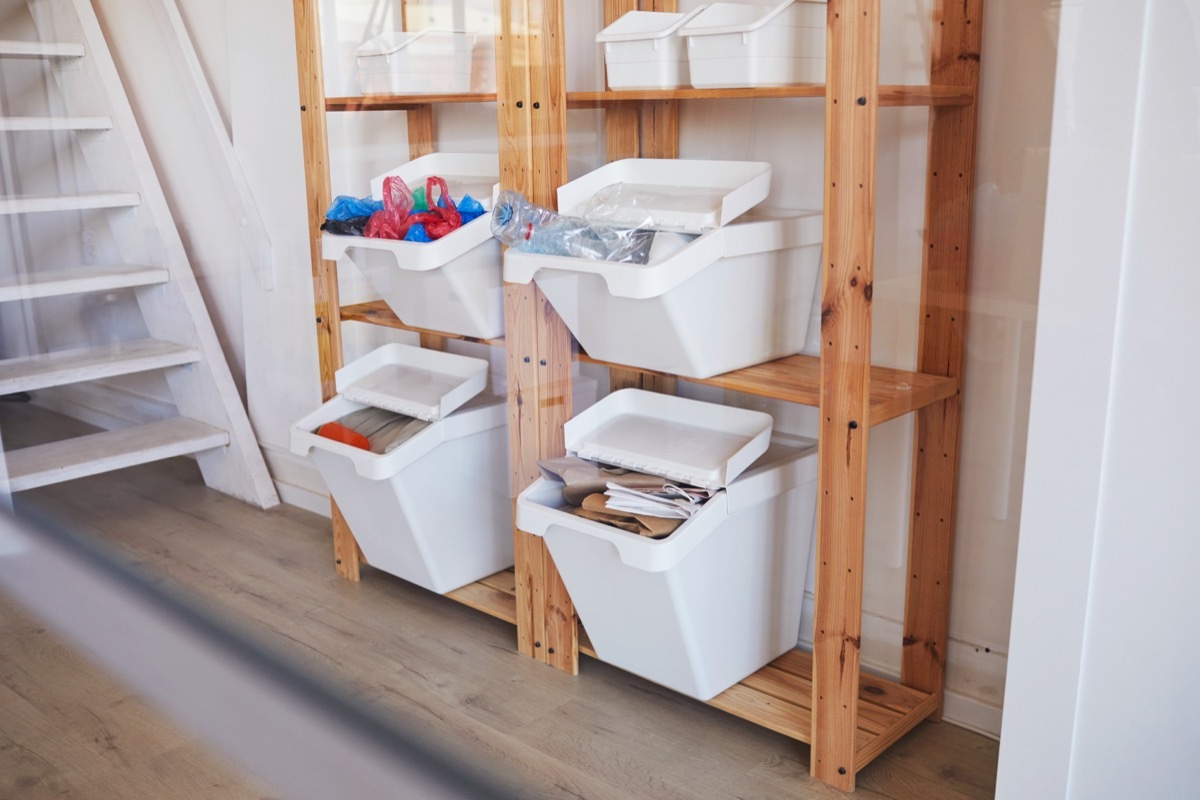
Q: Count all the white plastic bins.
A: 7